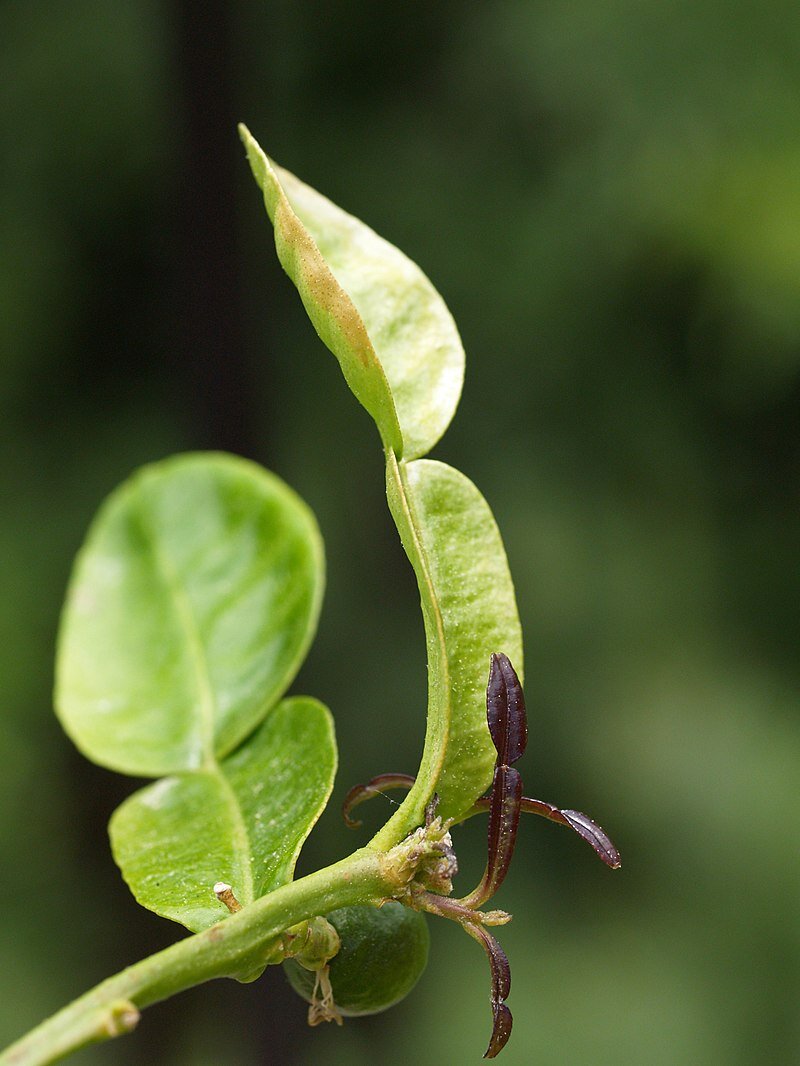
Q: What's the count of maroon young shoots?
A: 4